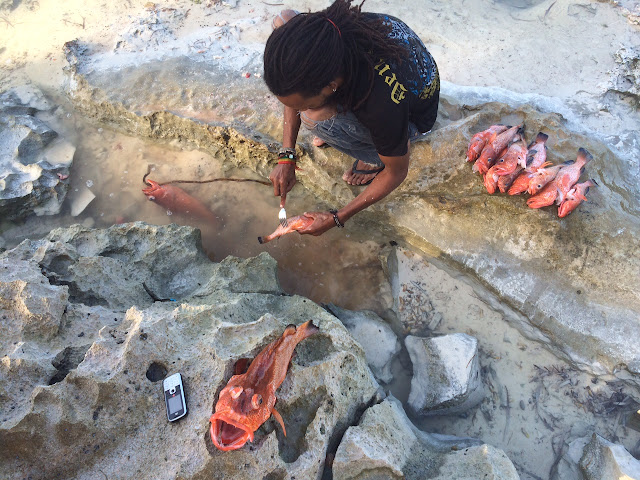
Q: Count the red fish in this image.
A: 12